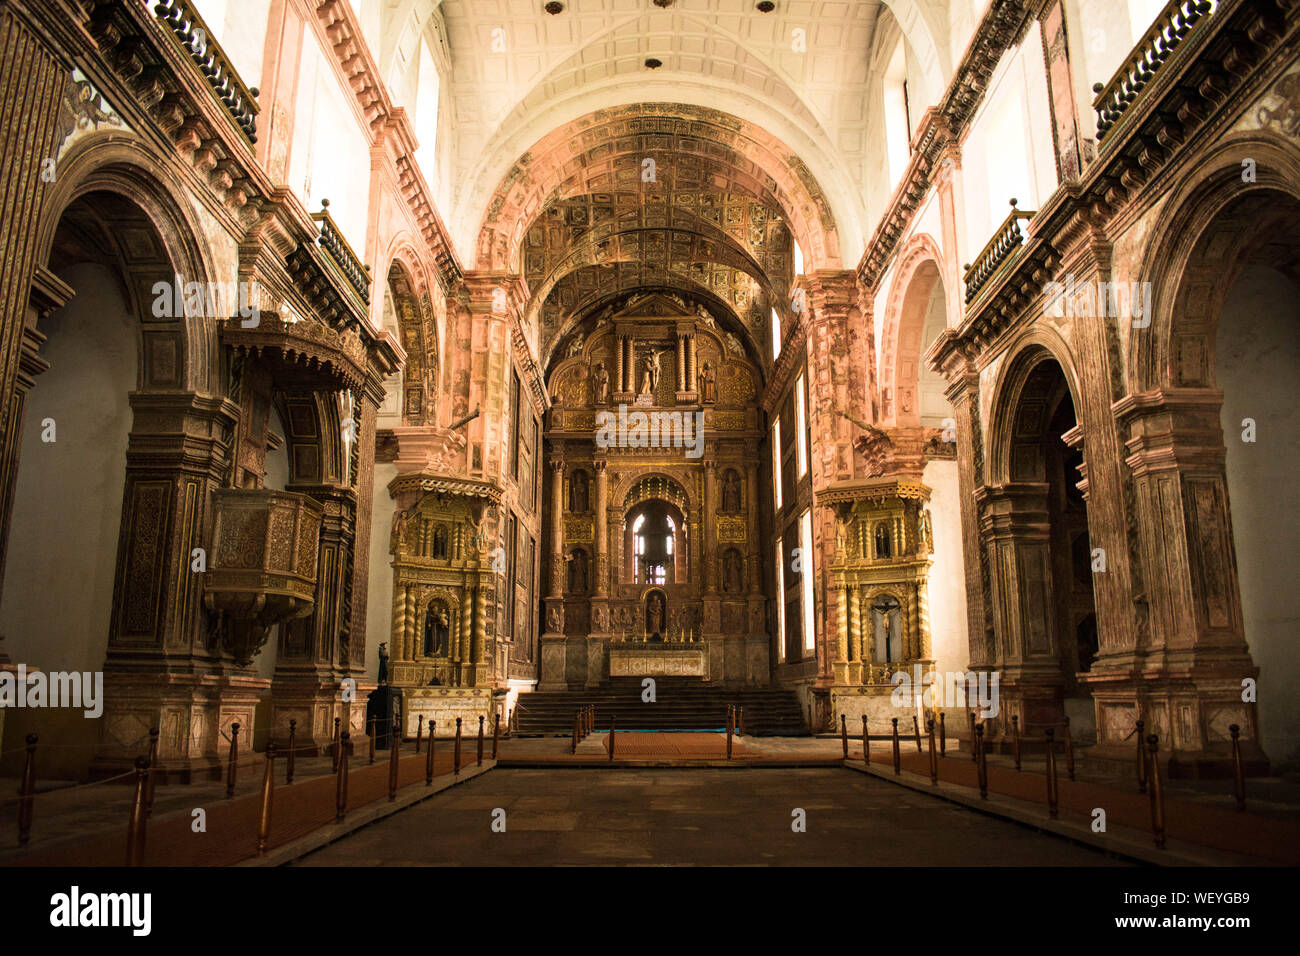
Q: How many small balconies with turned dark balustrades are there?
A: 4